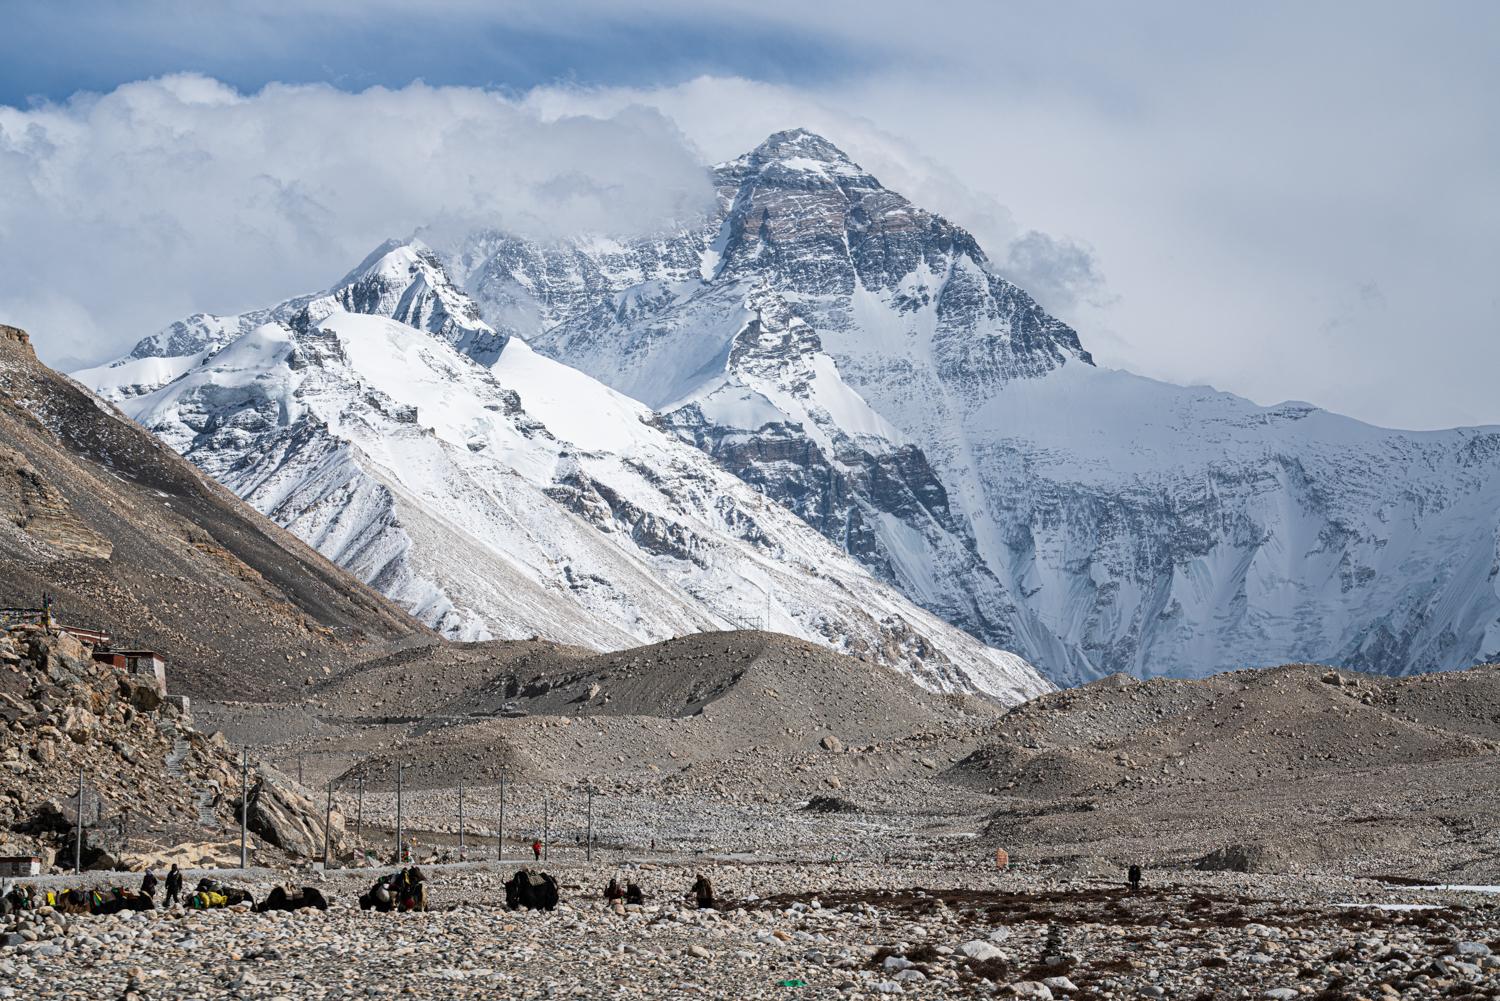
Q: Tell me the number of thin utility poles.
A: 10